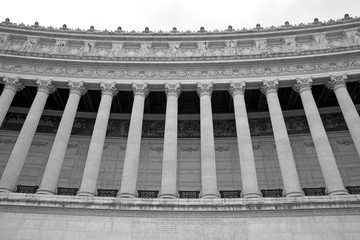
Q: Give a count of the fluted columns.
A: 11